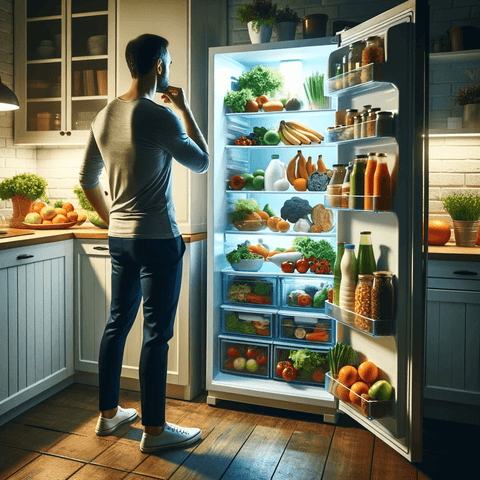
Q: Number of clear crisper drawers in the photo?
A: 6